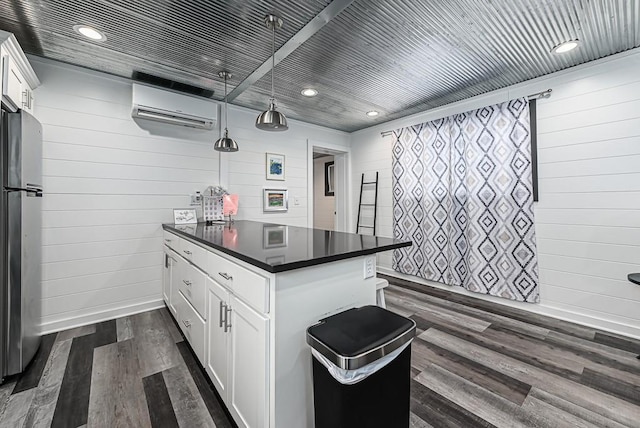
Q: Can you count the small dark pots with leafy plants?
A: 0